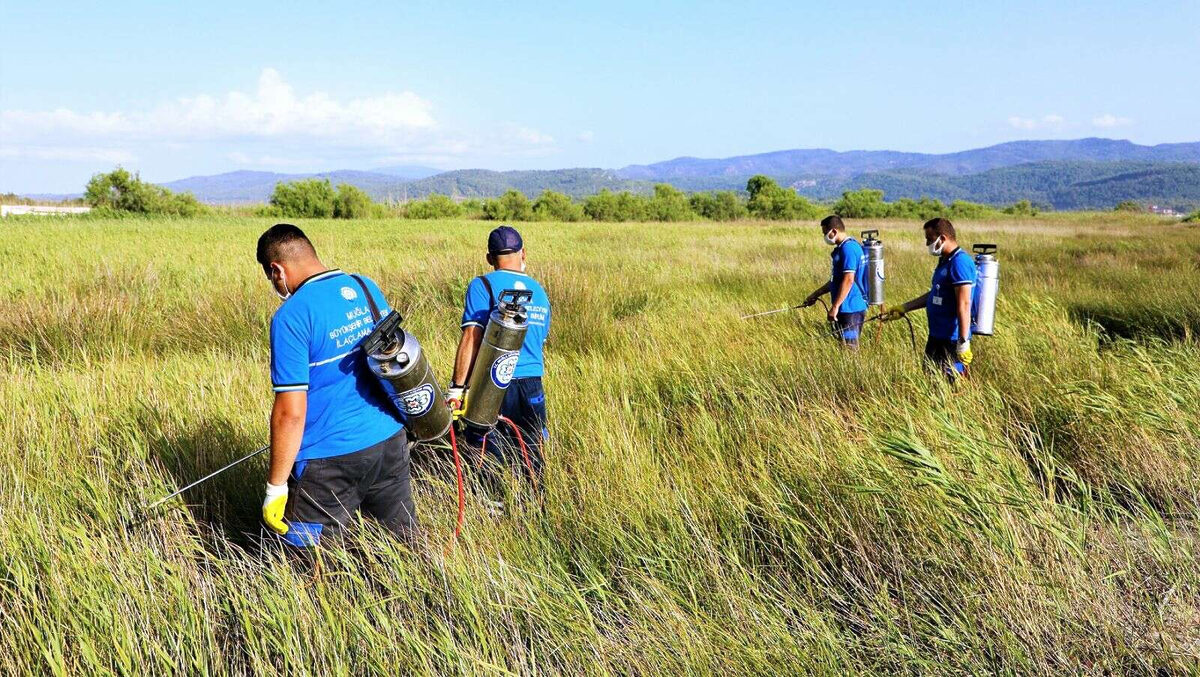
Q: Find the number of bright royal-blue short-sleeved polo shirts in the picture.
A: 4